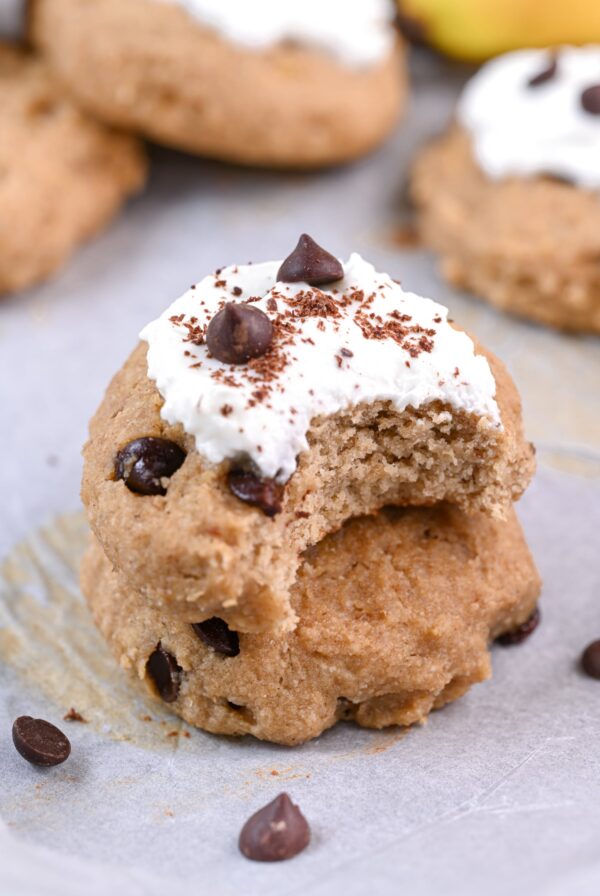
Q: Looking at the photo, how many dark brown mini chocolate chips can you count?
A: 12